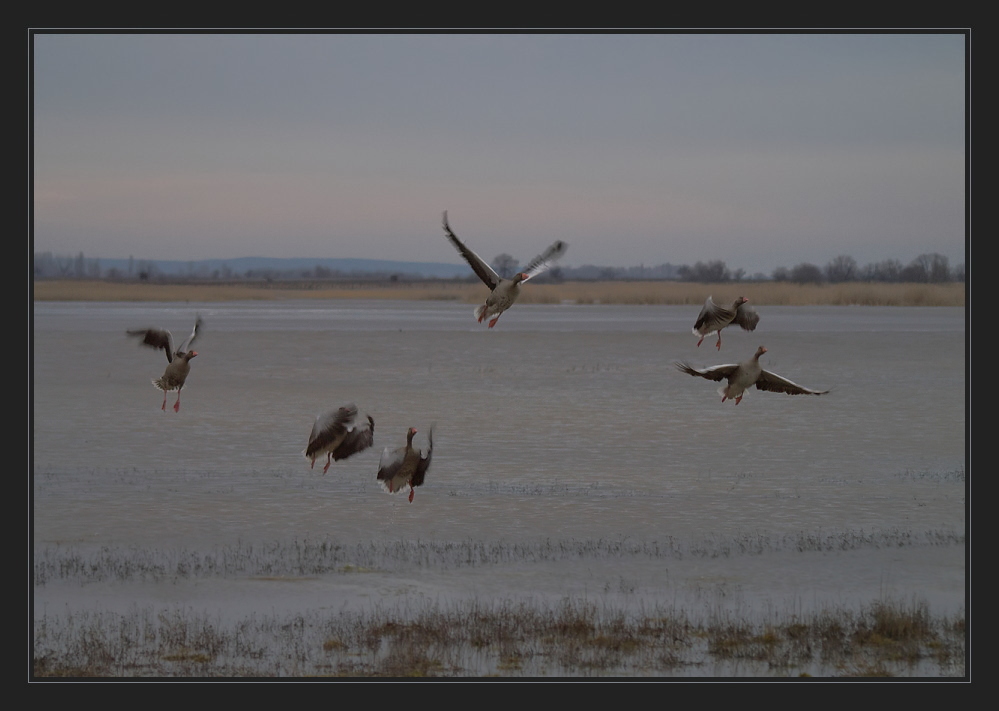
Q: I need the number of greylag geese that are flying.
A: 6